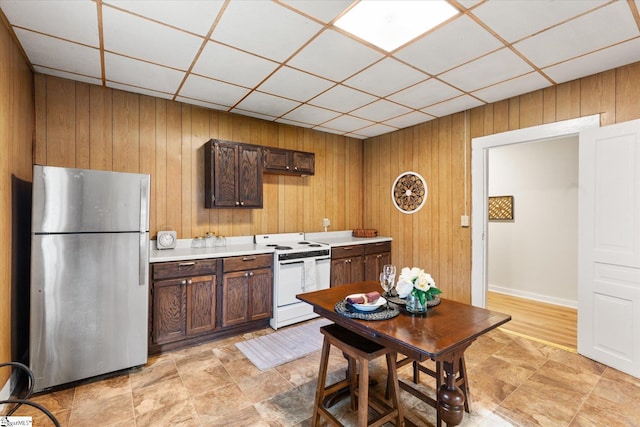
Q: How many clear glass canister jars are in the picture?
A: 3